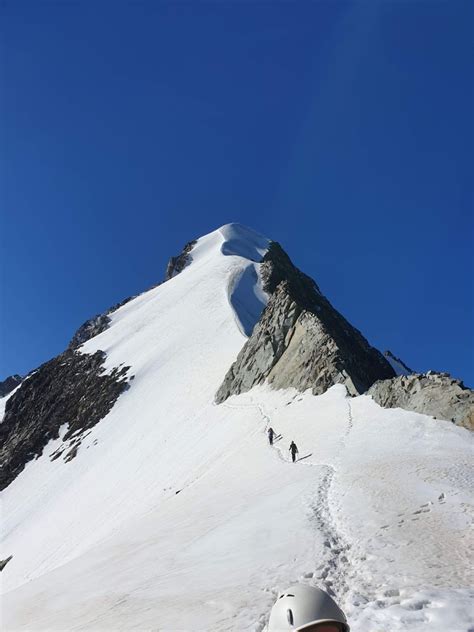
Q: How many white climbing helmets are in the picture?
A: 1